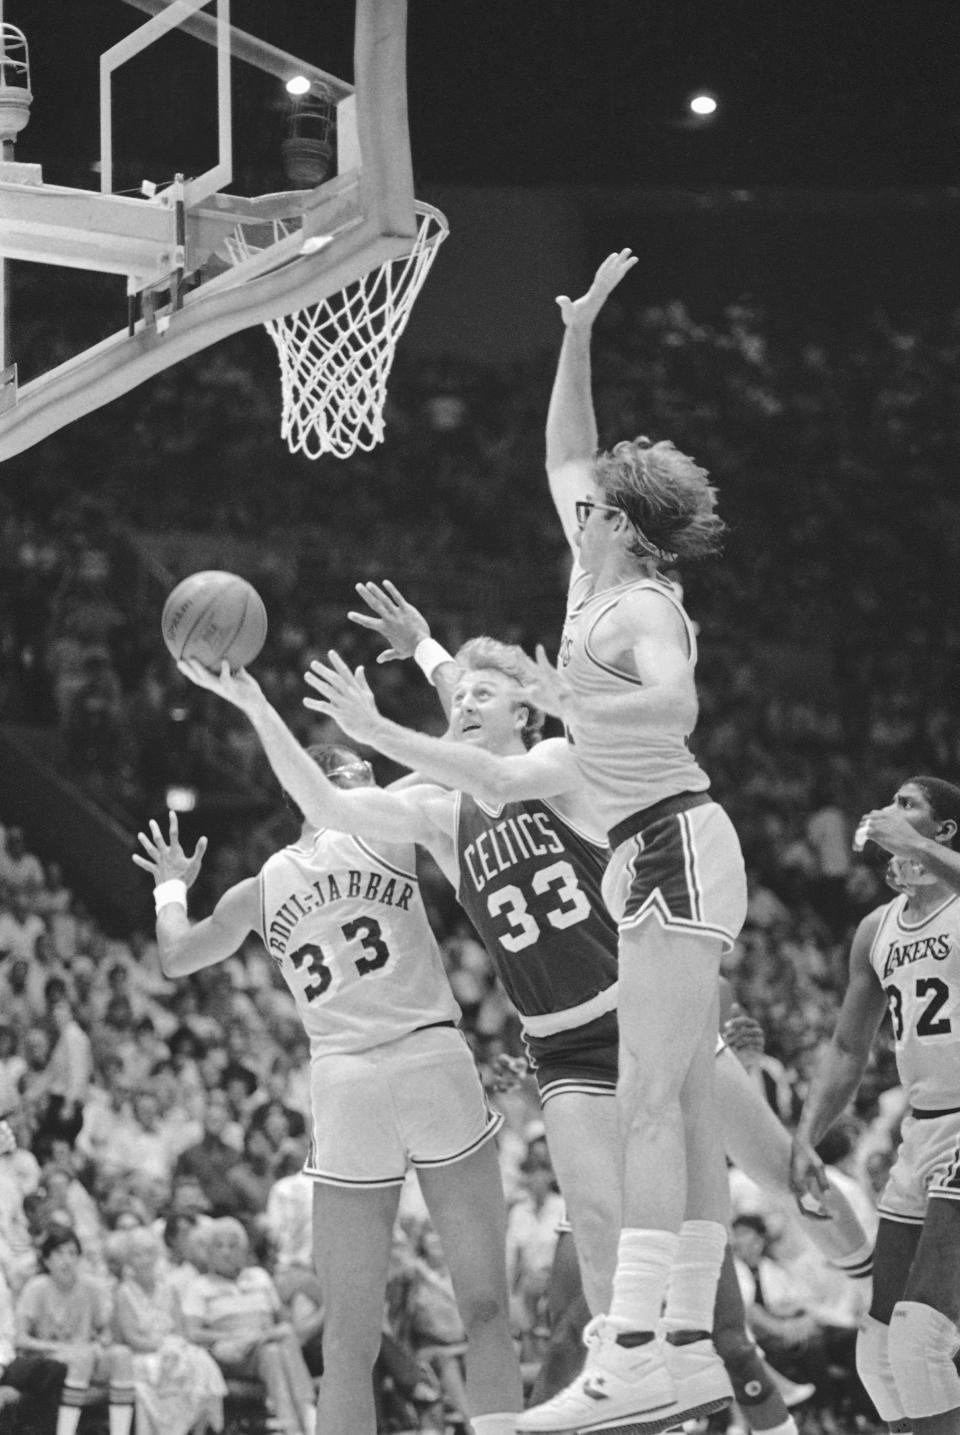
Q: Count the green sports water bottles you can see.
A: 0